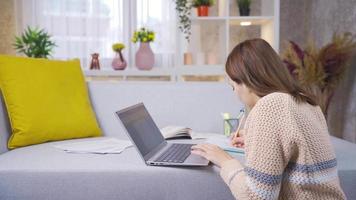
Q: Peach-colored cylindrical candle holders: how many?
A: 2